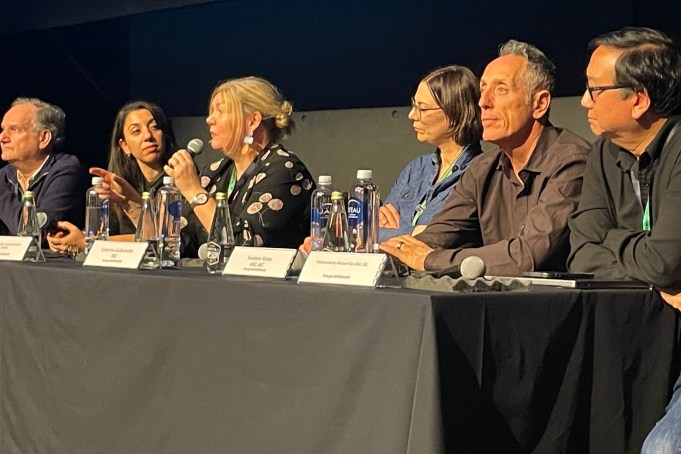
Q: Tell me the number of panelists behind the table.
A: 6